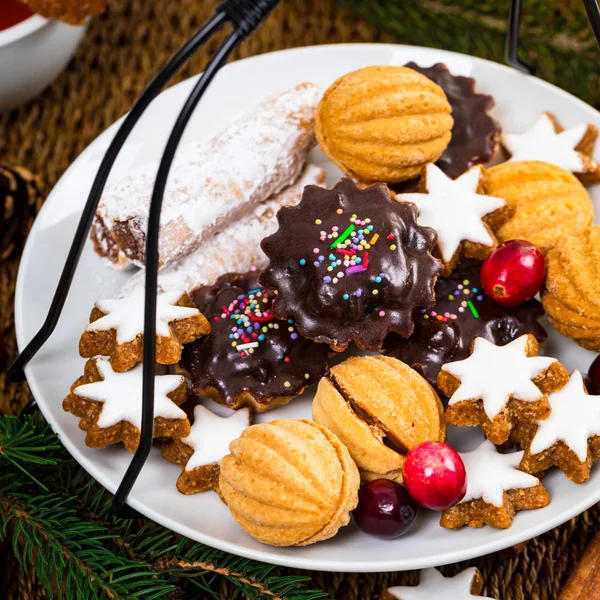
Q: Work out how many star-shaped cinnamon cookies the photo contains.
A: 9